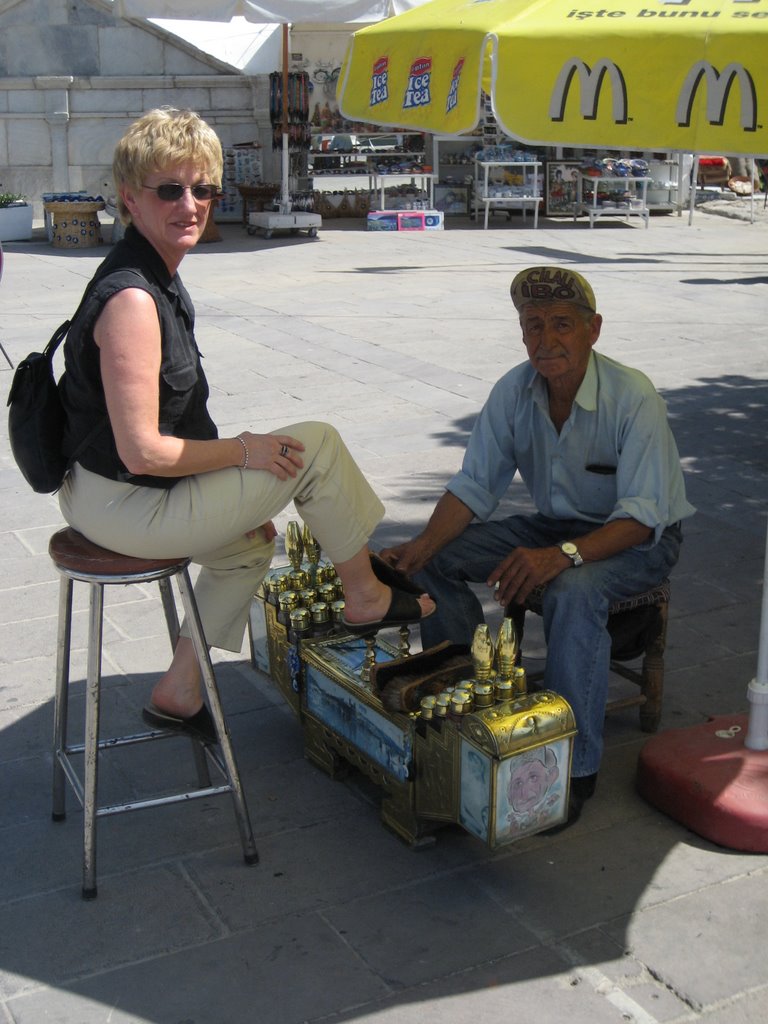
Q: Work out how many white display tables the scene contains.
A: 3